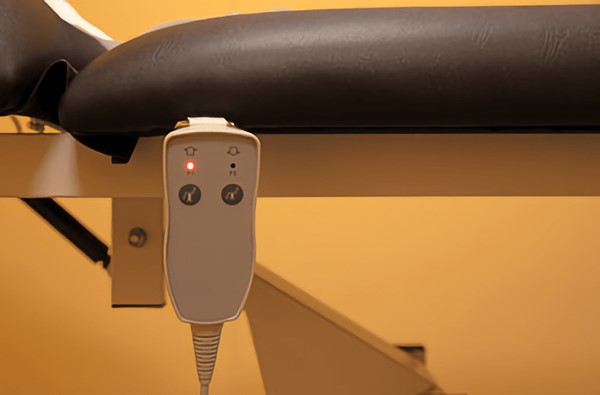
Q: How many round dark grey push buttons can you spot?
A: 2